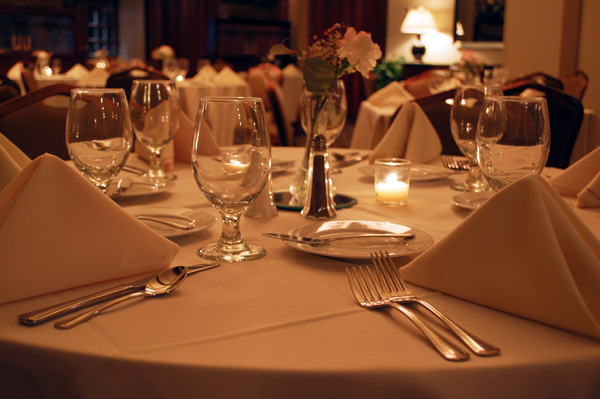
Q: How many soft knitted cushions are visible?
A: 0